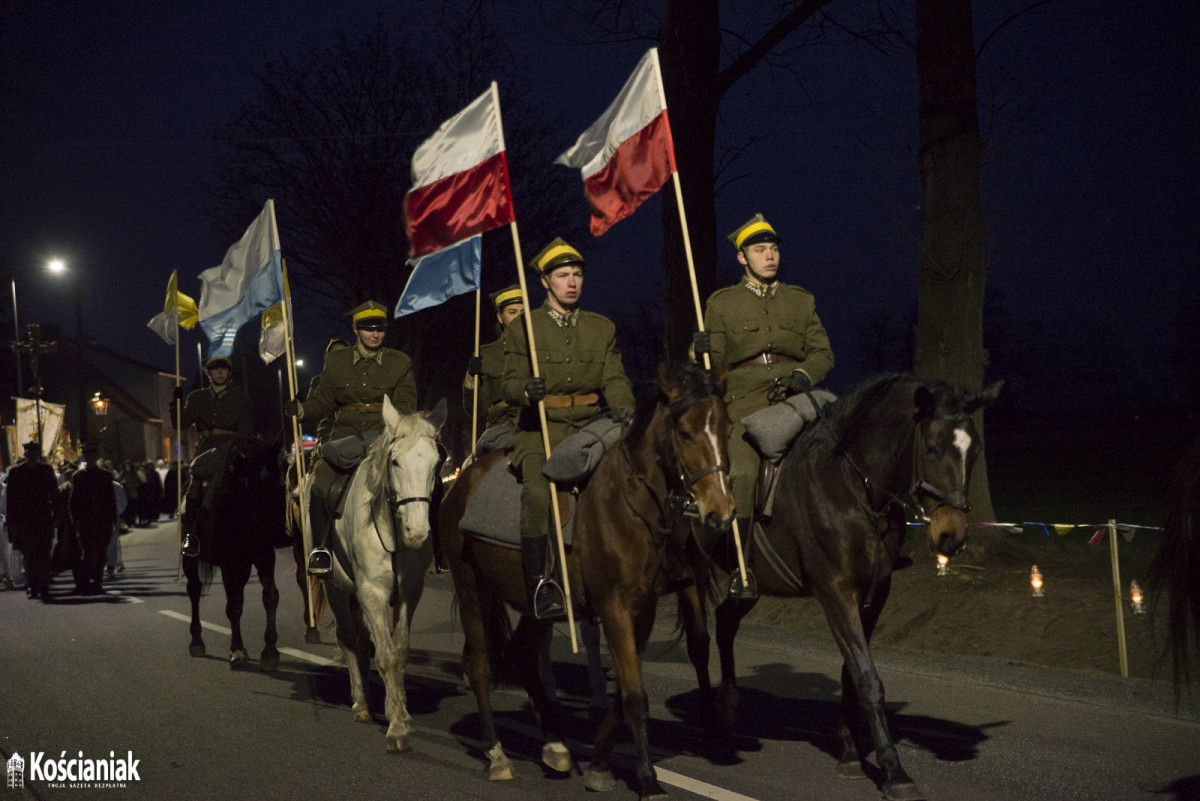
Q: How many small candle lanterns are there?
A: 3